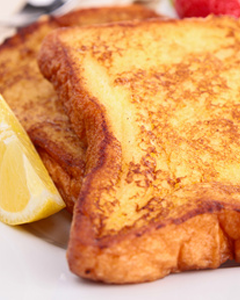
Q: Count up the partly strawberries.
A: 1